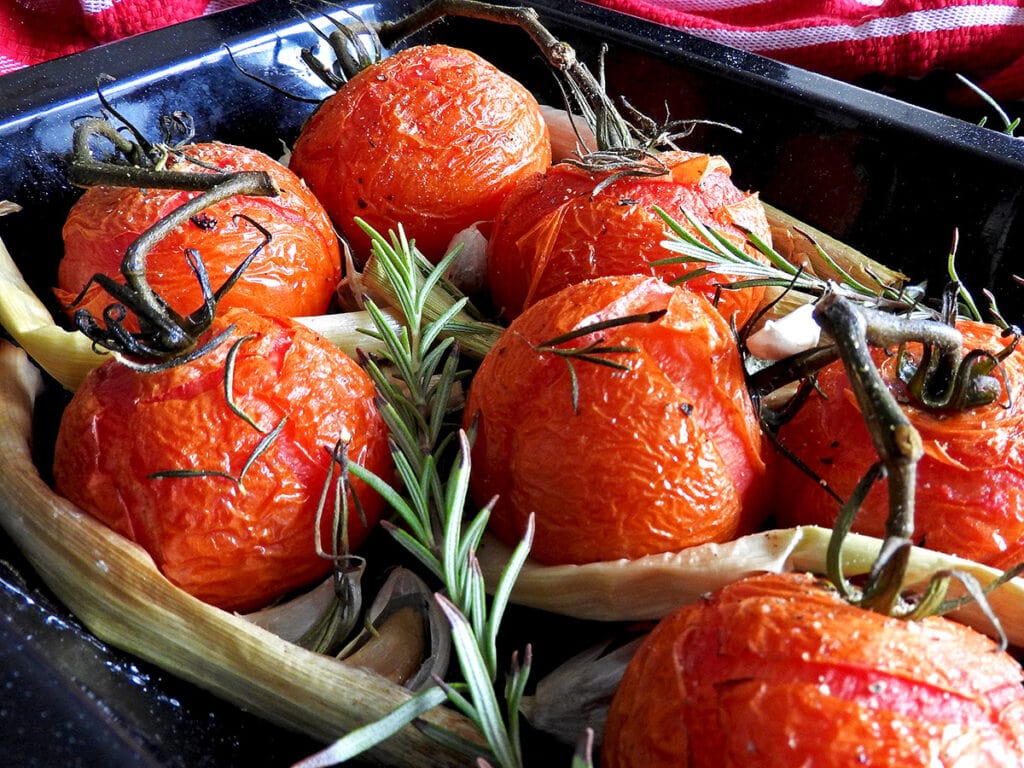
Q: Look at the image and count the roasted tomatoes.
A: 7